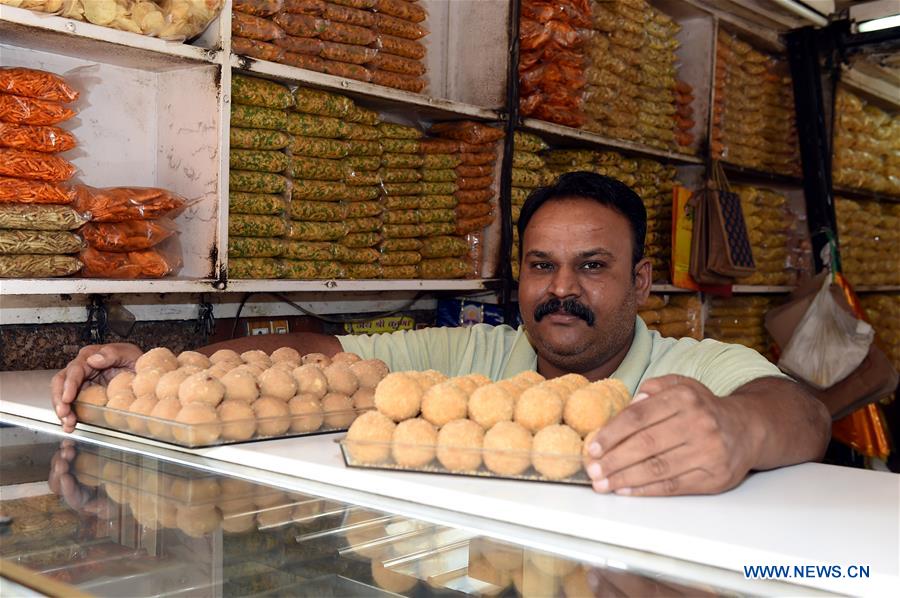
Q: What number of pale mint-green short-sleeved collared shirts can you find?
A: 1